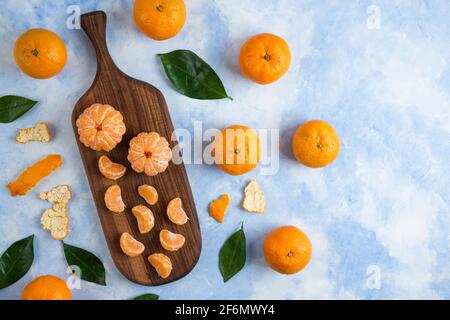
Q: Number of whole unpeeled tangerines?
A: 7